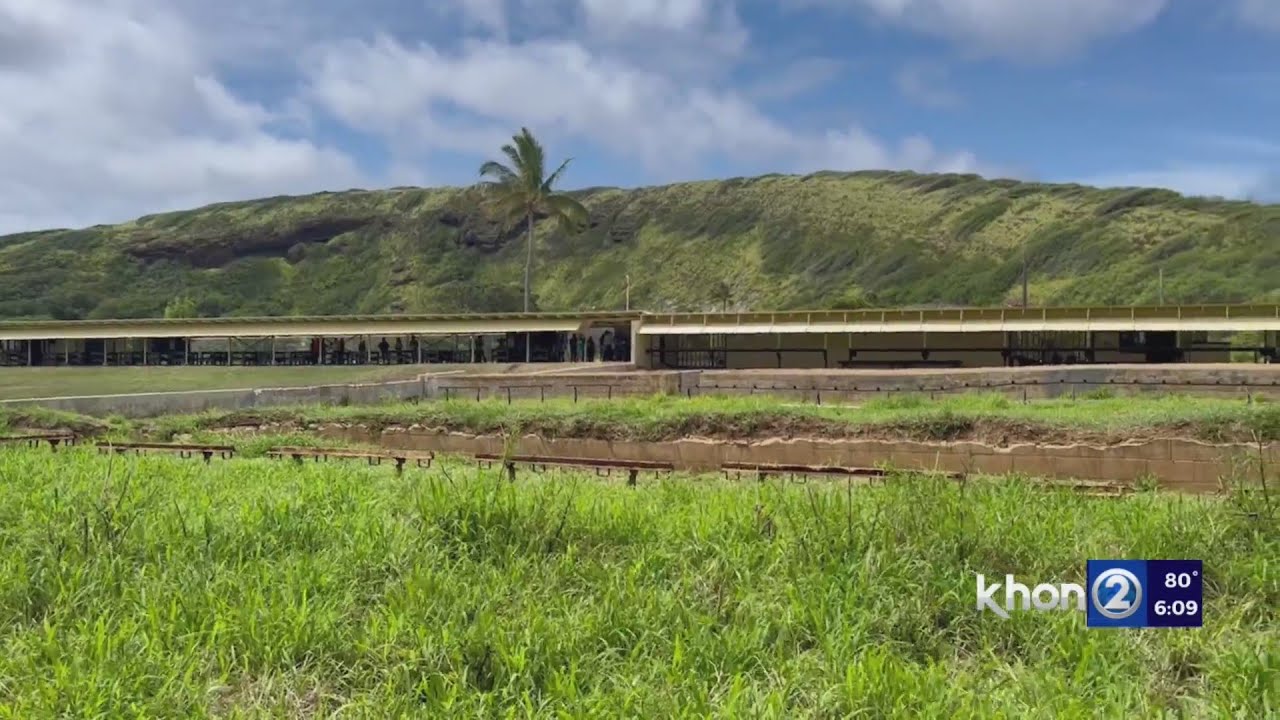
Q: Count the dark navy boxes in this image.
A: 1